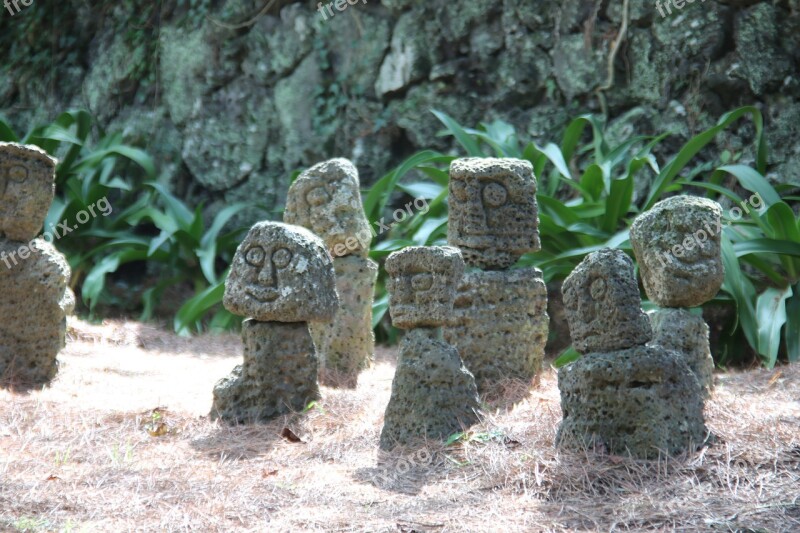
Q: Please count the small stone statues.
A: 7